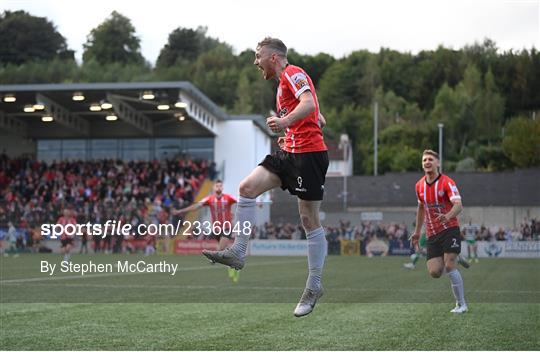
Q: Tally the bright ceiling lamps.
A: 12